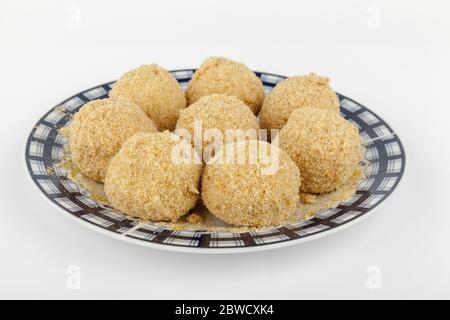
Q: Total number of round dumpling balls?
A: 8